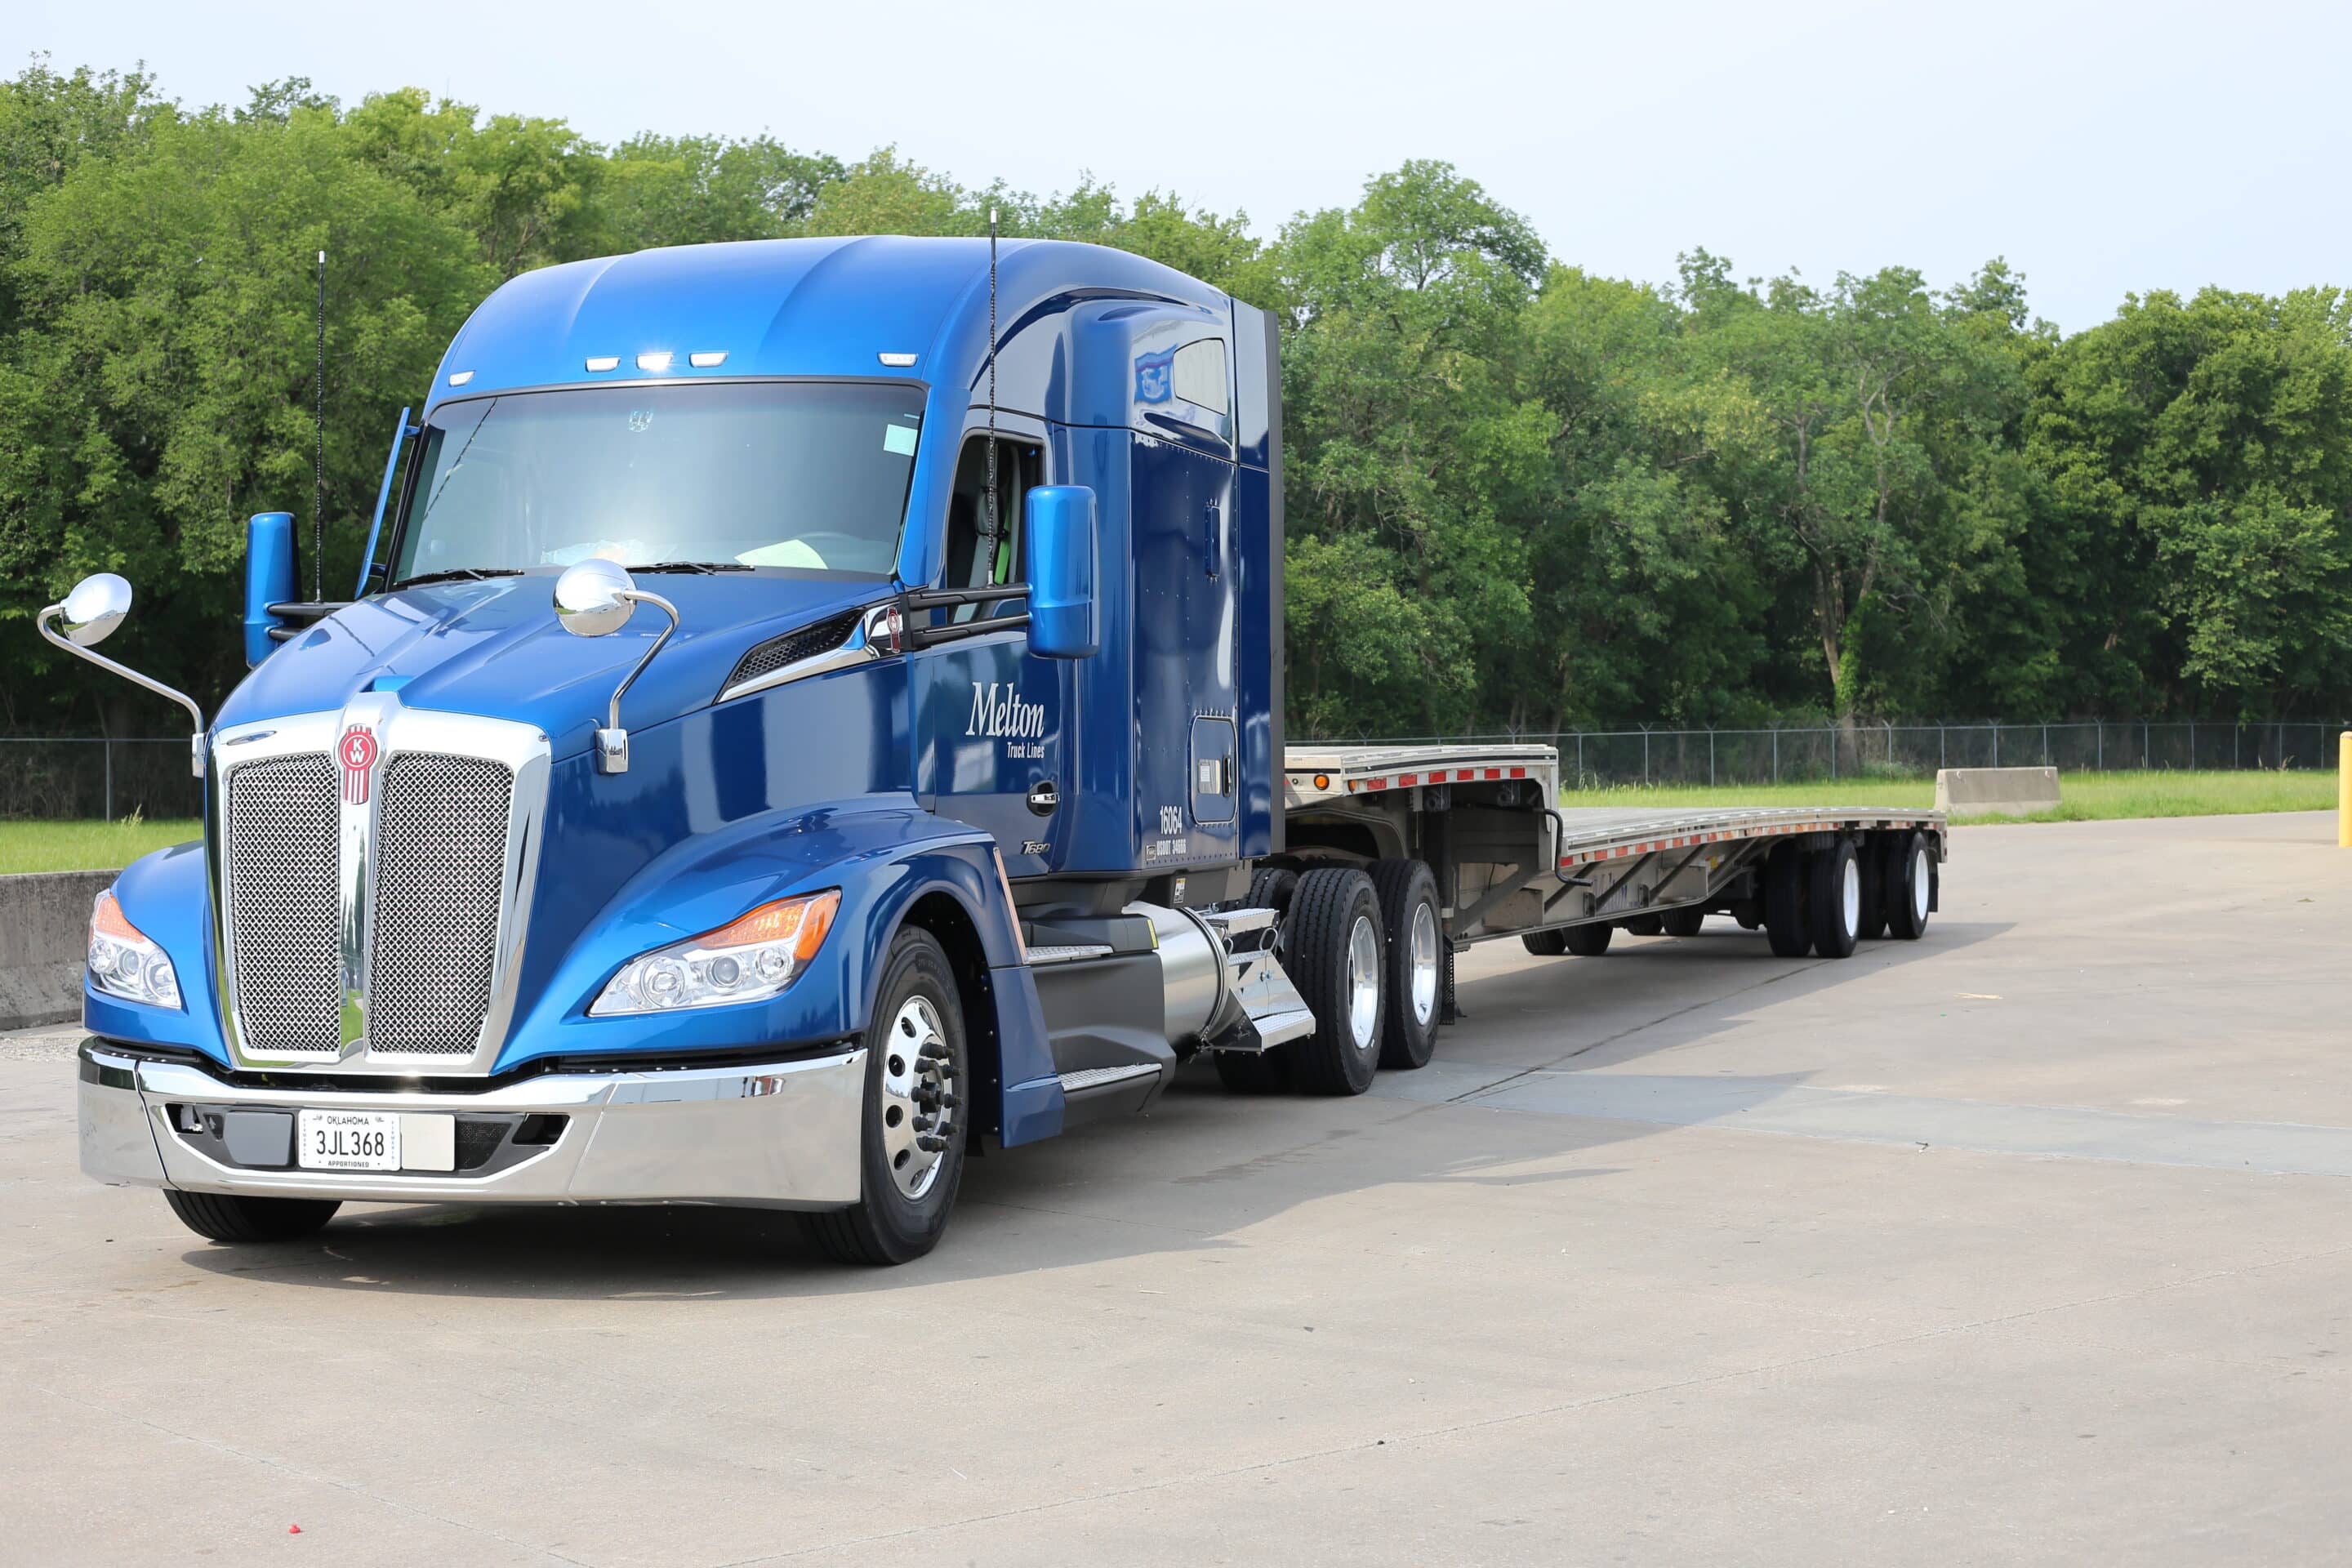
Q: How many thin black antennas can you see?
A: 2